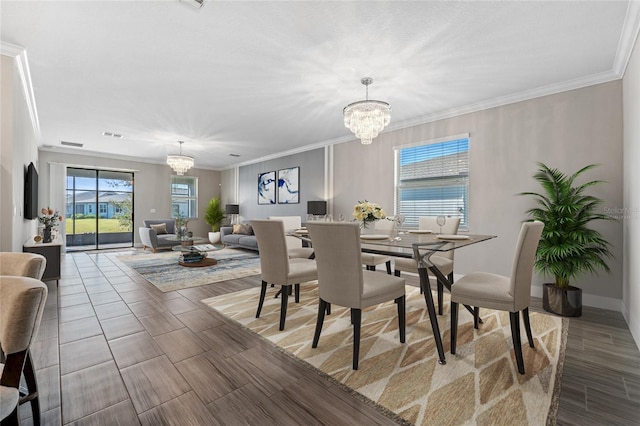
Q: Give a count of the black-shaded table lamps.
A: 2